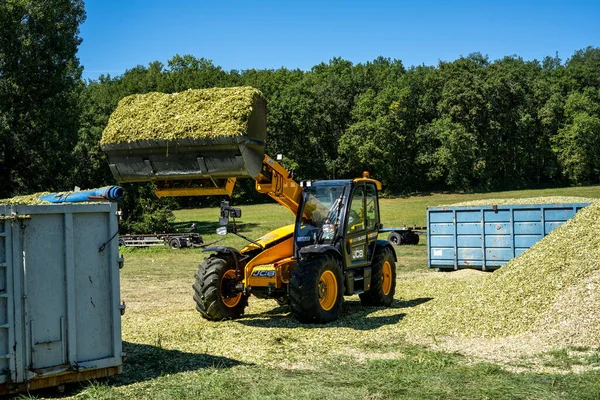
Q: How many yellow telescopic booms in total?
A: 1